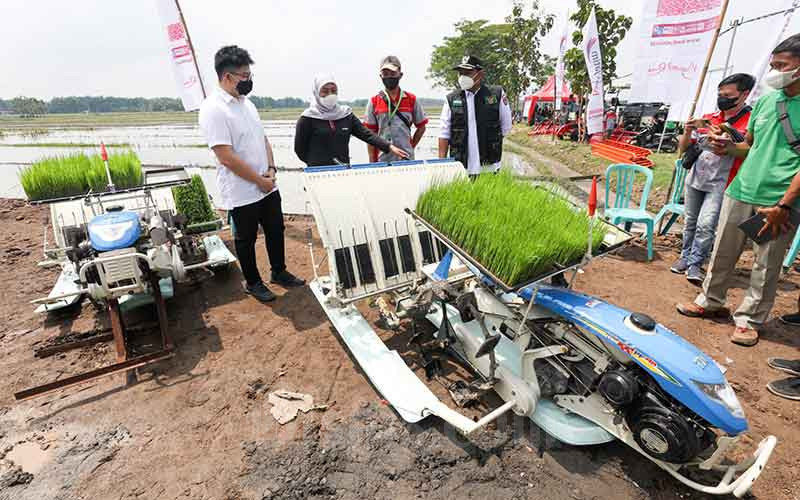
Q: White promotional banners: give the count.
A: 5